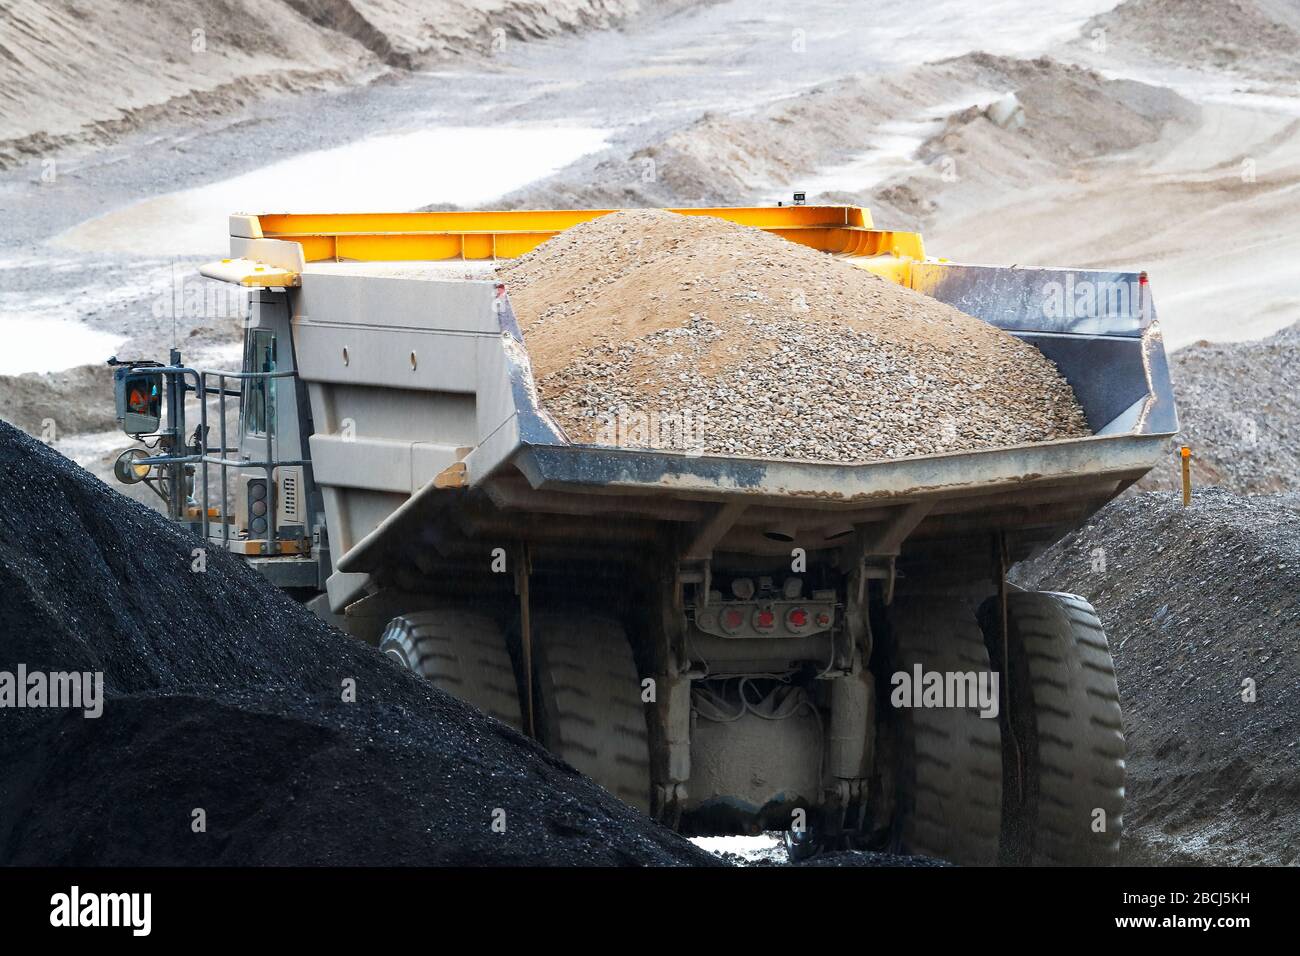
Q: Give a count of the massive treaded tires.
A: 4